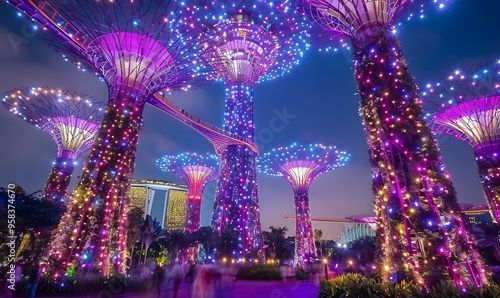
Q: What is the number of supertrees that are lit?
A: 7